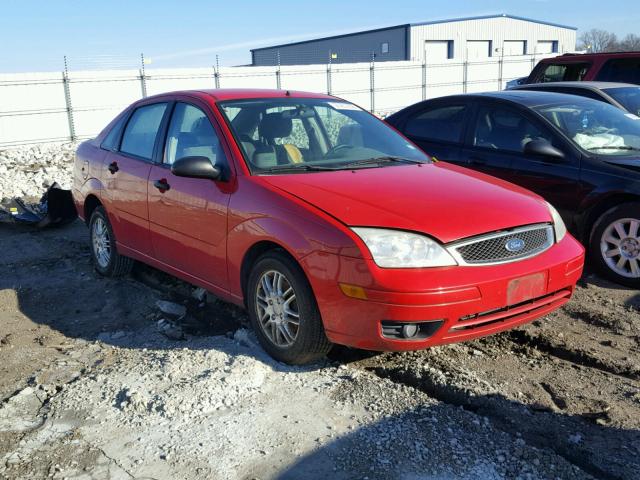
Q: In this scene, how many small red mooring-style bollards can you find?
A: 0